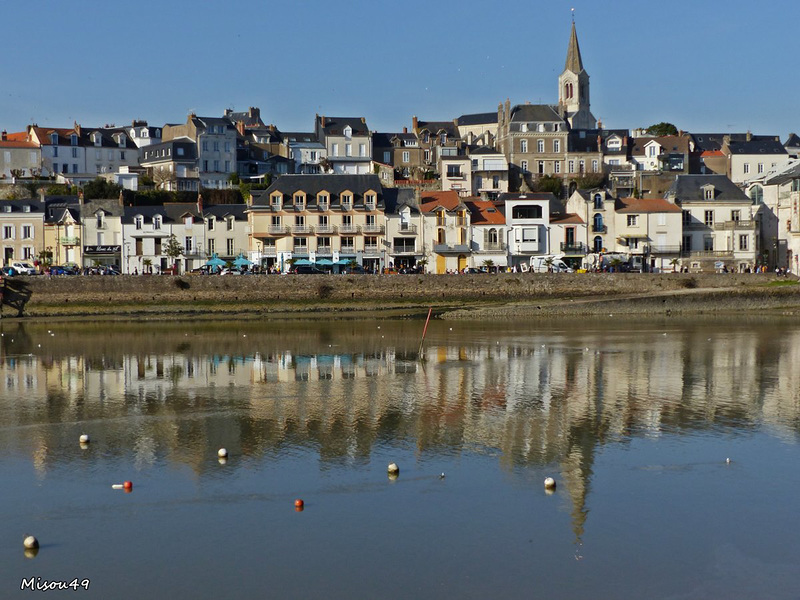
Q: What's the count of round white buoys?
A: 5